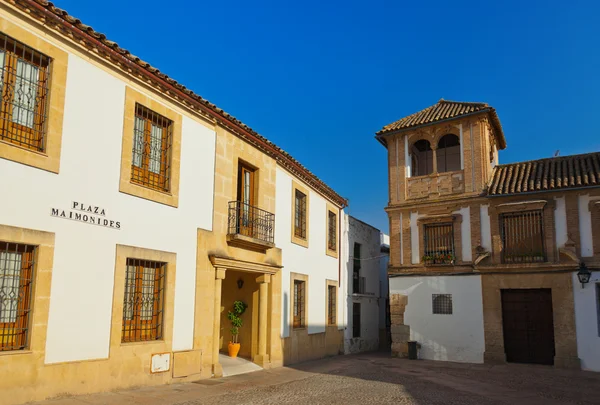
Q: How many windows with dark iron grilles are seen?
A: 11